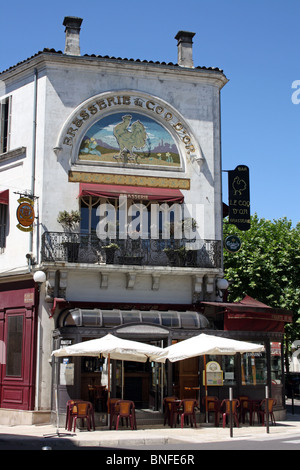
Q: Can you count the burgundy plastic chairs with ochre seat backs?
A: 10